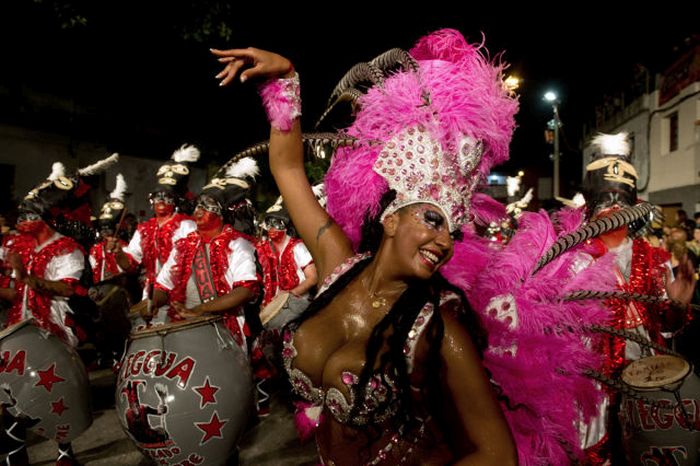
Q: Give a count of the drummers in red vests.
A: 6